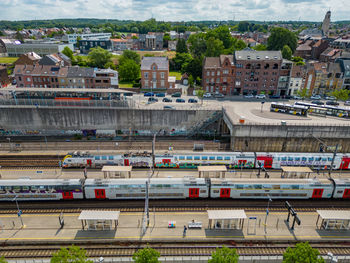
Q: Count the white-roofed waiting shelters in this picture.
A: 6